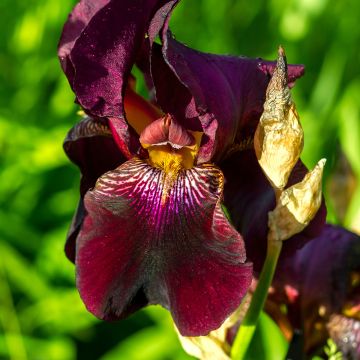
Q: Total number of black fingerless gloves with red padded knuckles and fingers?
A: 0